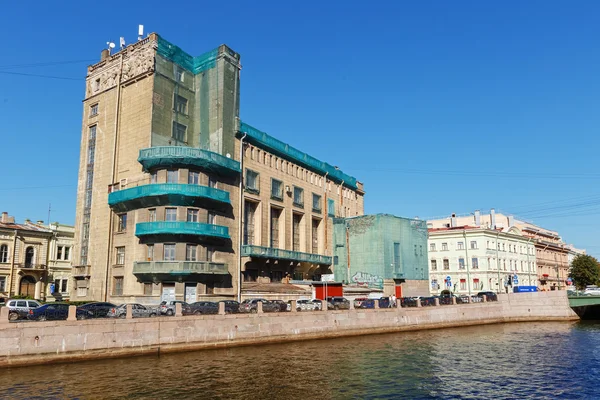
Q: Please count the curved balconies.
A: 4